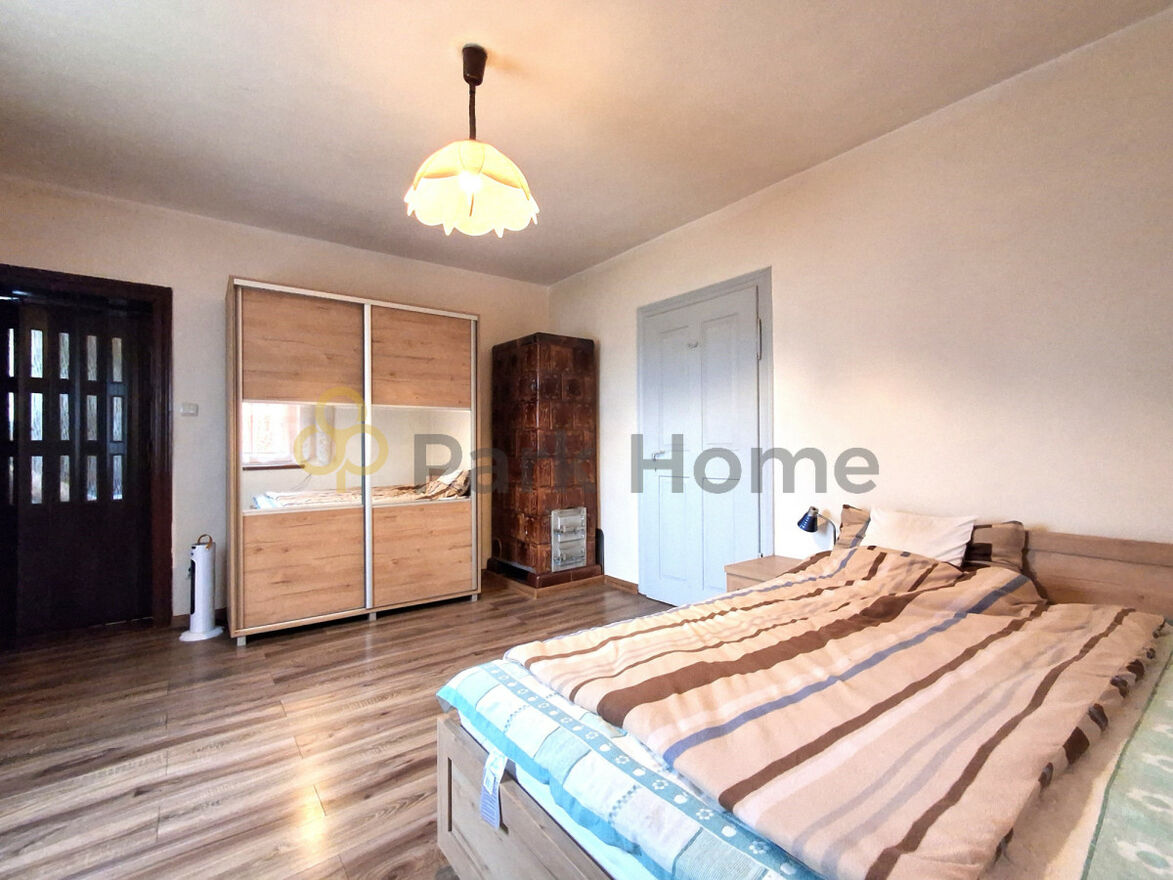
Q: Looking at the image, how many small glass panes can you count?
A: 15